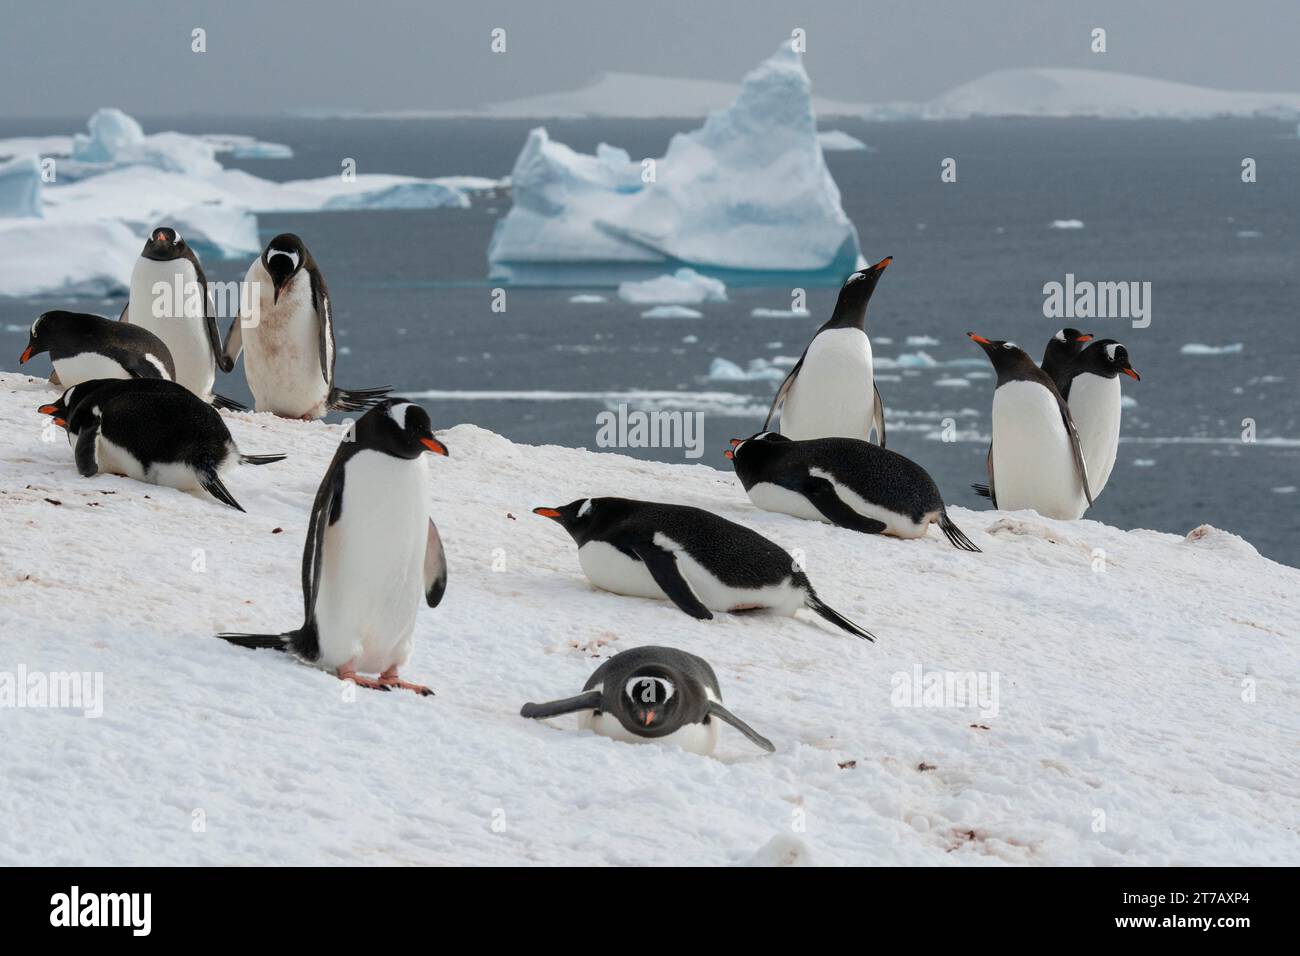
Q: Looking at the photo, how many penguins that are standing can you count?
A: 7